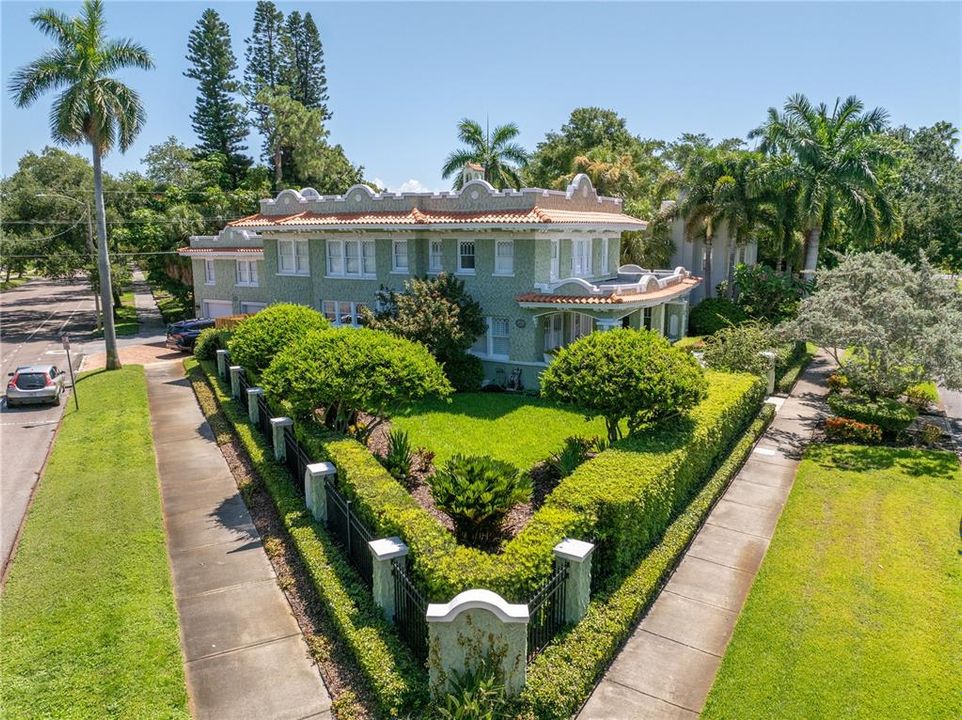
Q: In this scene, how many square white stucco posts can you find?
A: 8